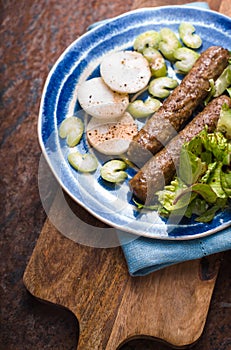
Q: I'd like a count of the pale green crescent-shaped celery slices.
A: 10